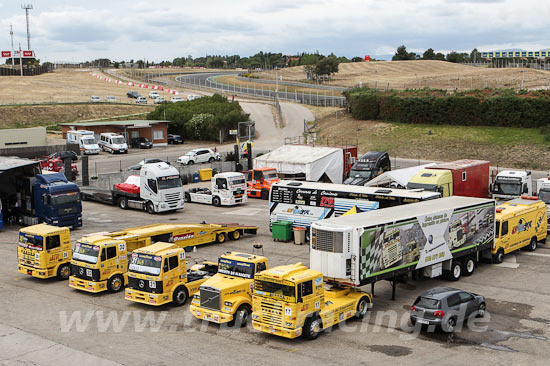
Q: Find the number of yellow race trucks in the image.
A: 5